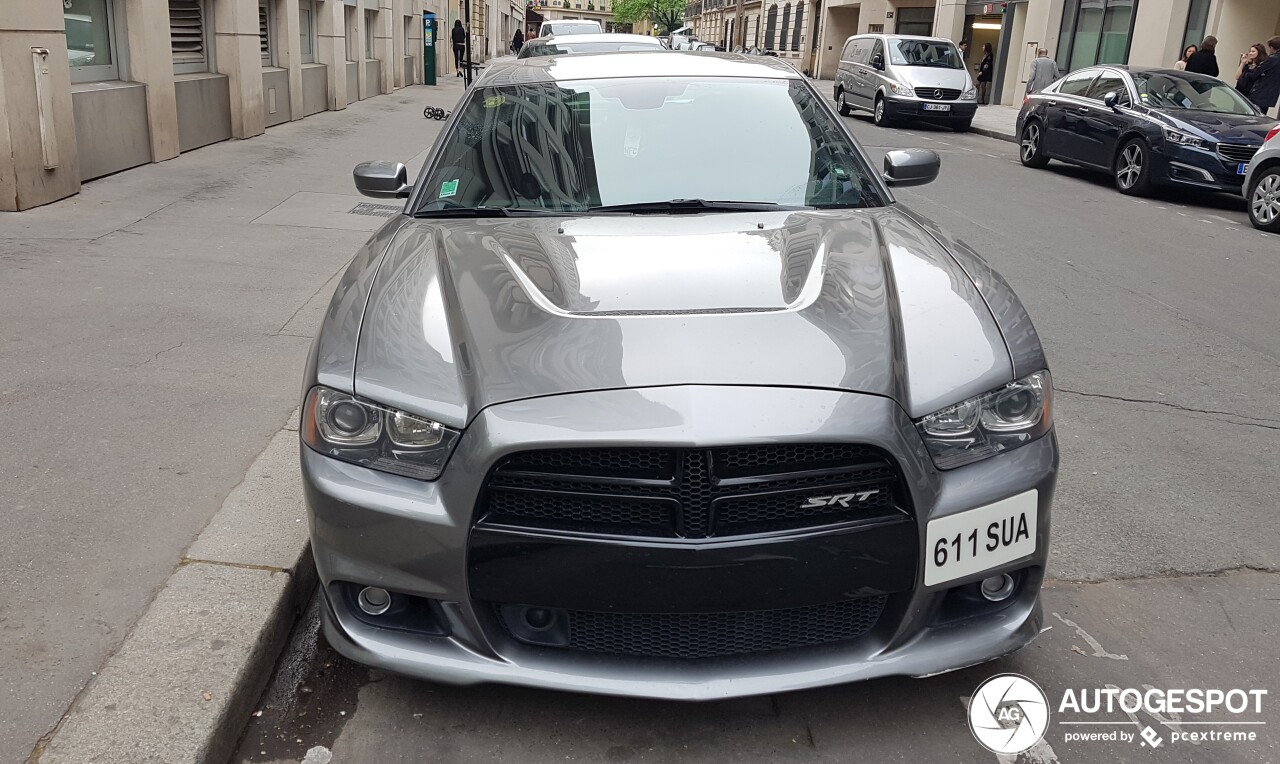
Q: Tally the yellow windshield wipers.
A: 0